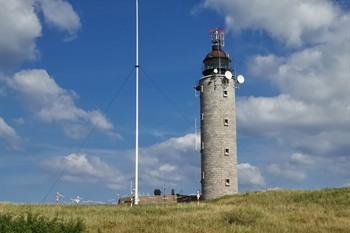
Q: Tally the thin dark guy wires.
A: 2